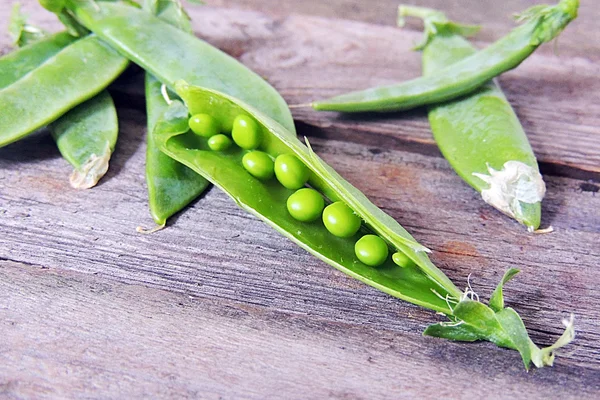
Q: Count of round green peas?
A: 9